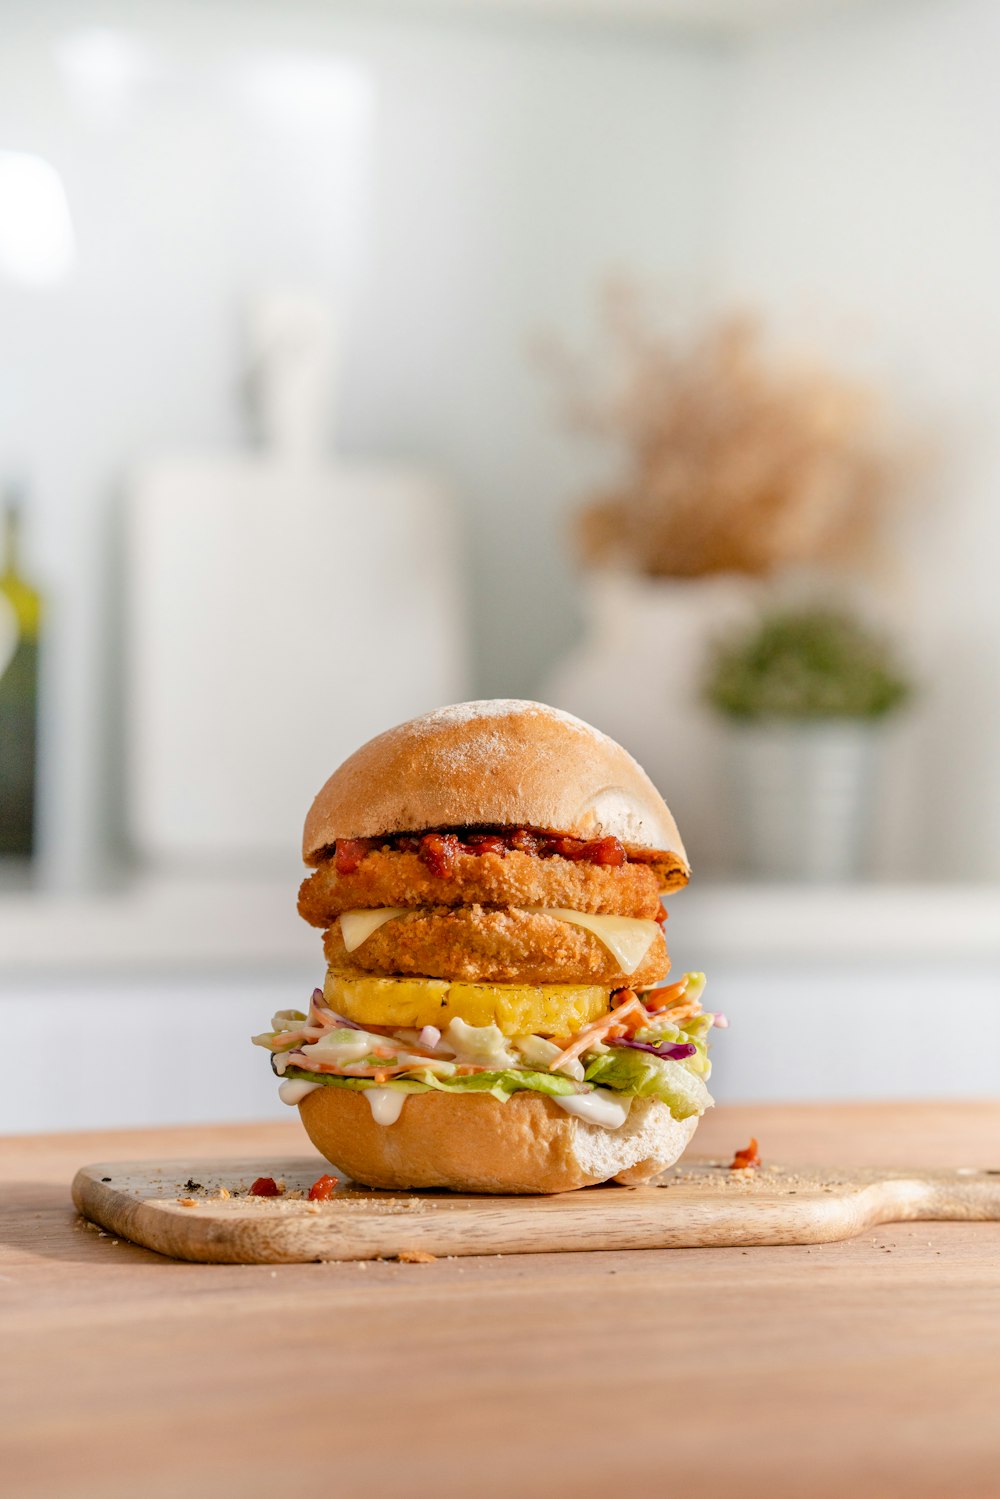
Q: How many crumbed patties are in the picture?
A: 2